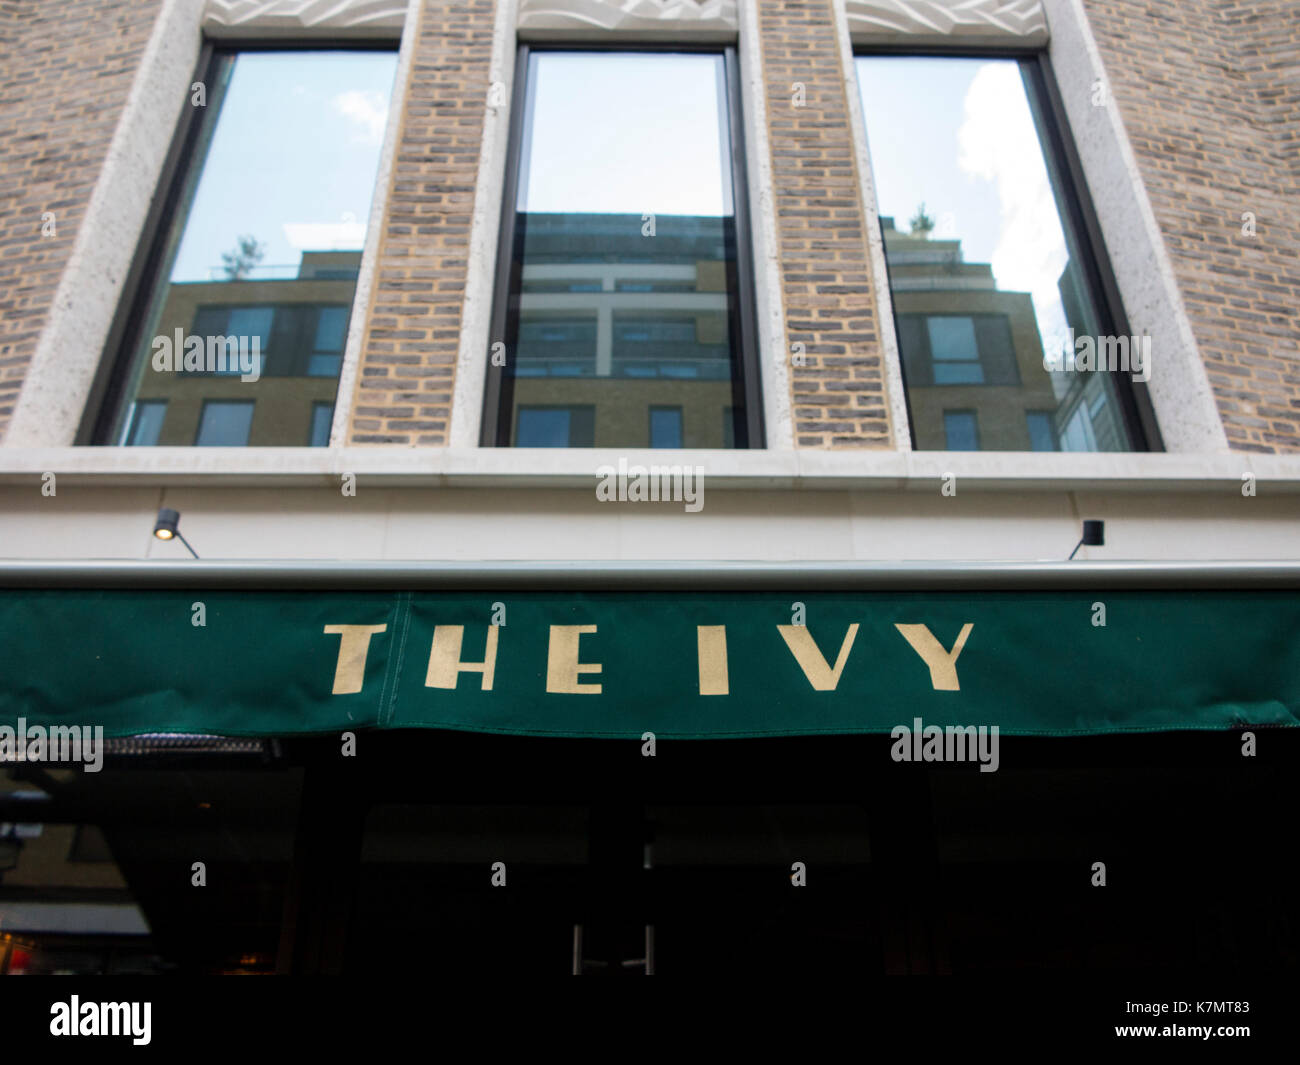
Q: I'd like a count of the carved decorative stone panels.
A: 3